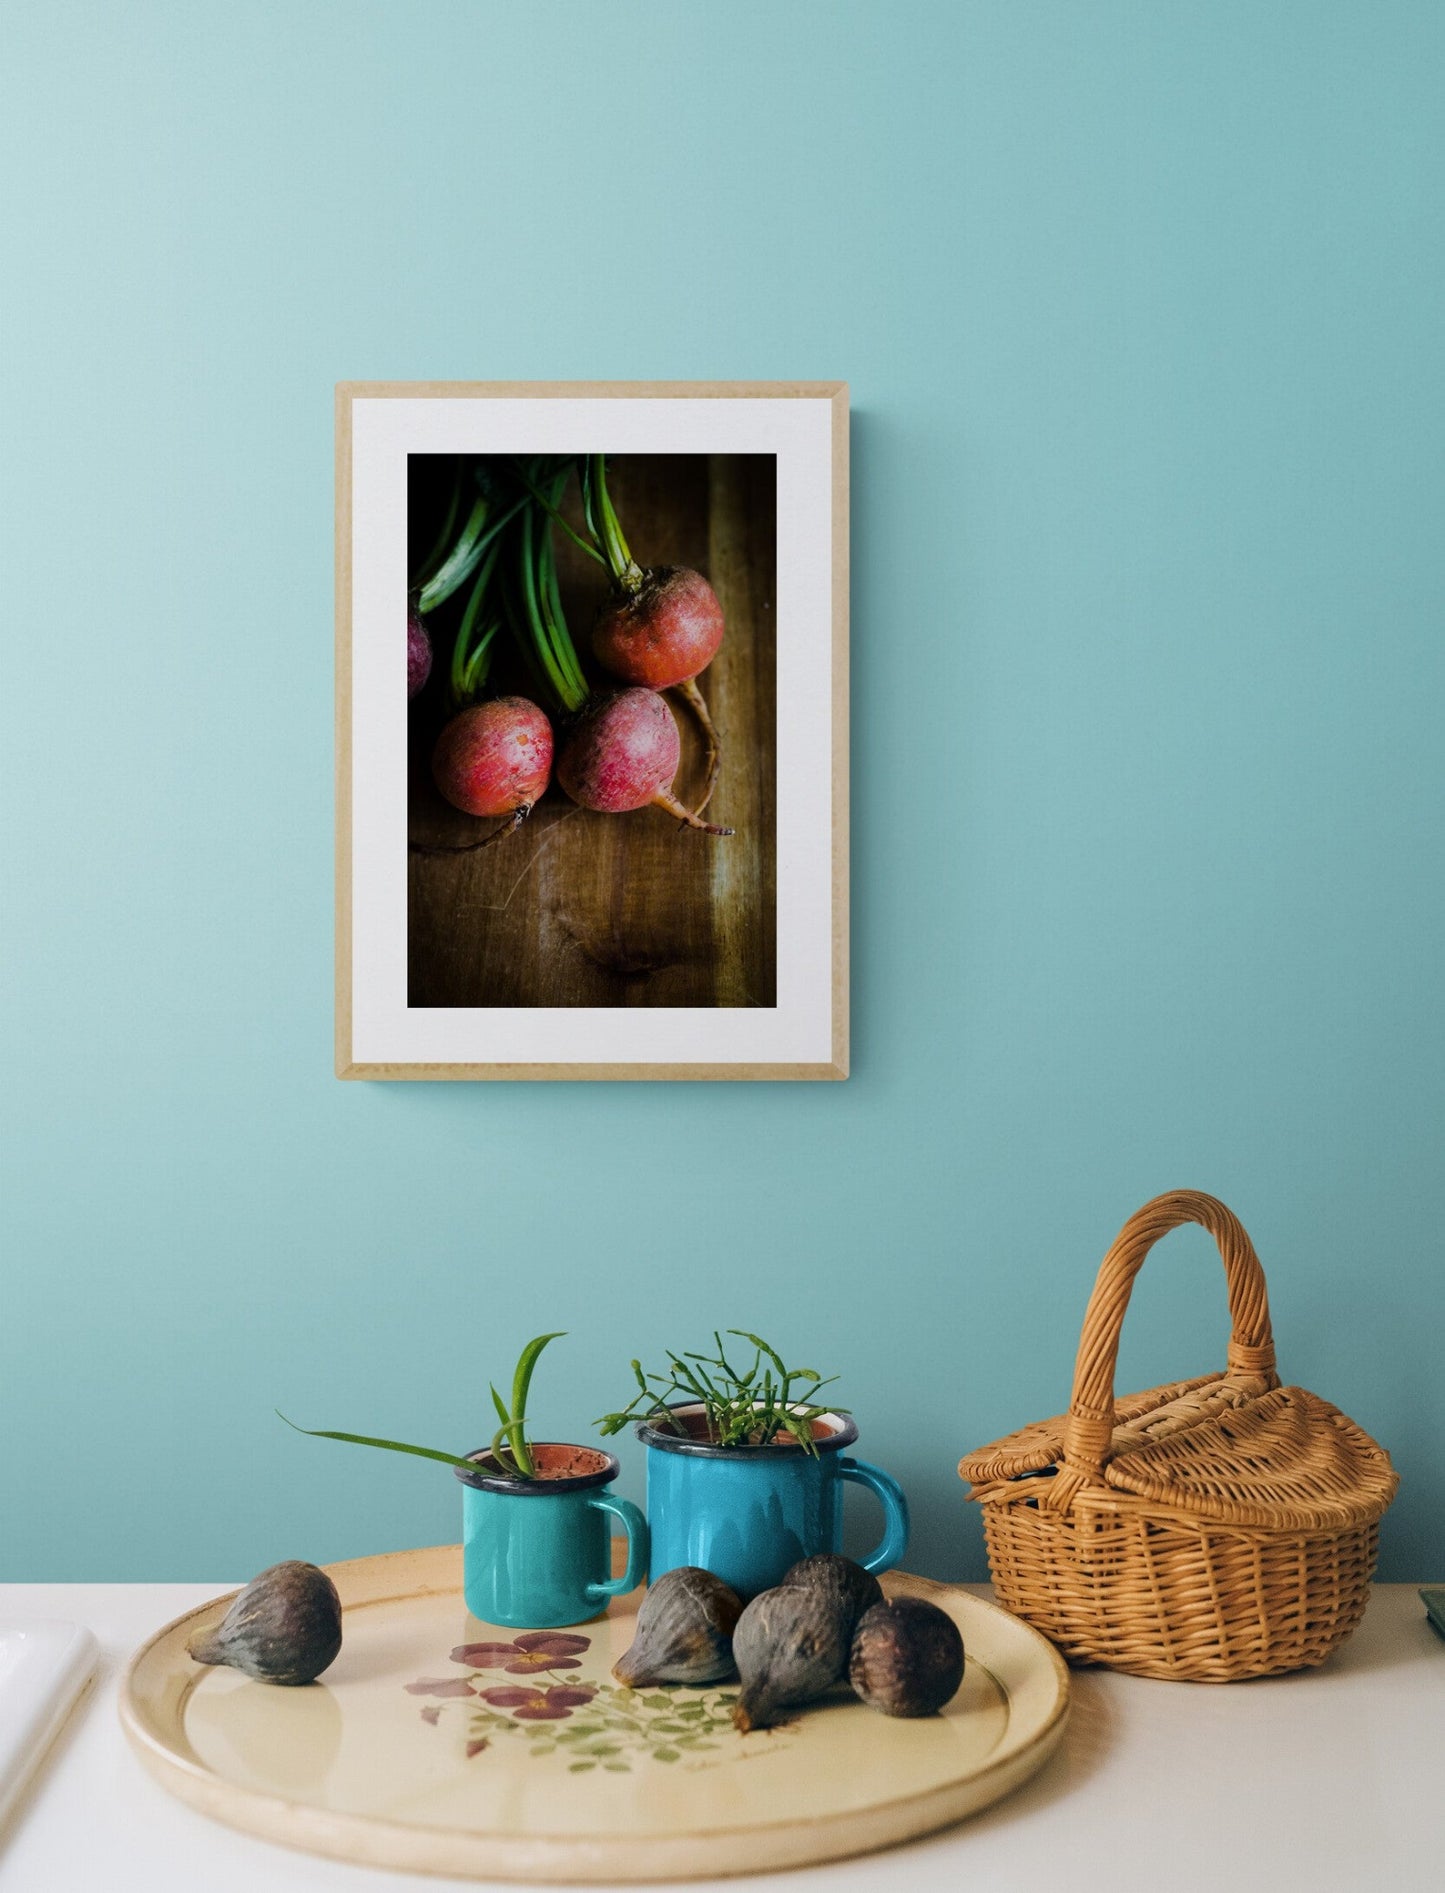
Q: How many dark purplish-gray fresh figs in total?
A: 5